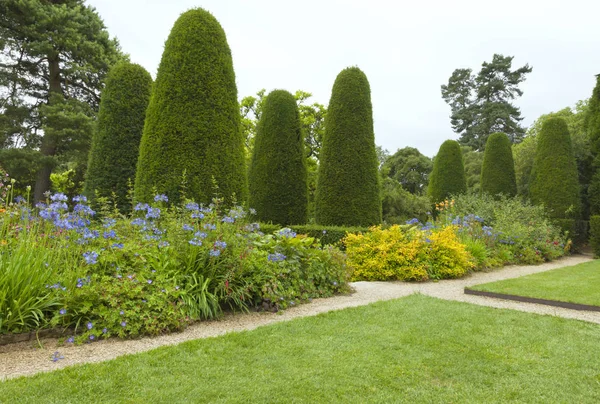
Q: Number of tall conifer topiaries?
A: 7